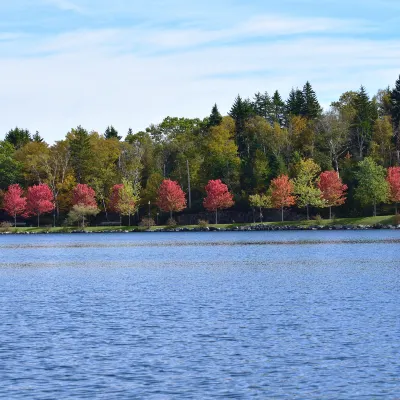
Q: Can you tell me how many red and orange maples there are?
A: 9